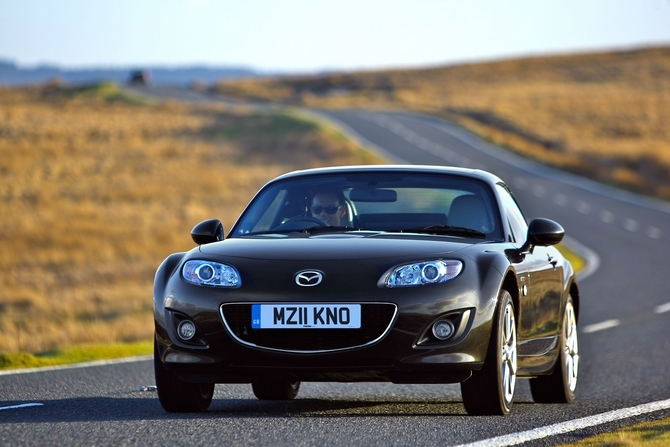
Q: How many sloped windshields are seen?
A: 1